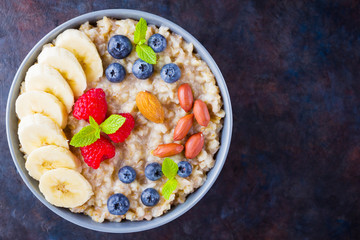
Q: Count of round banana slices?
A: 7